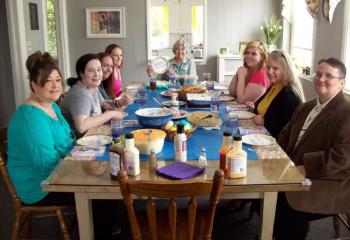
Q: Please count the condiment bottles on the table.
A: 5